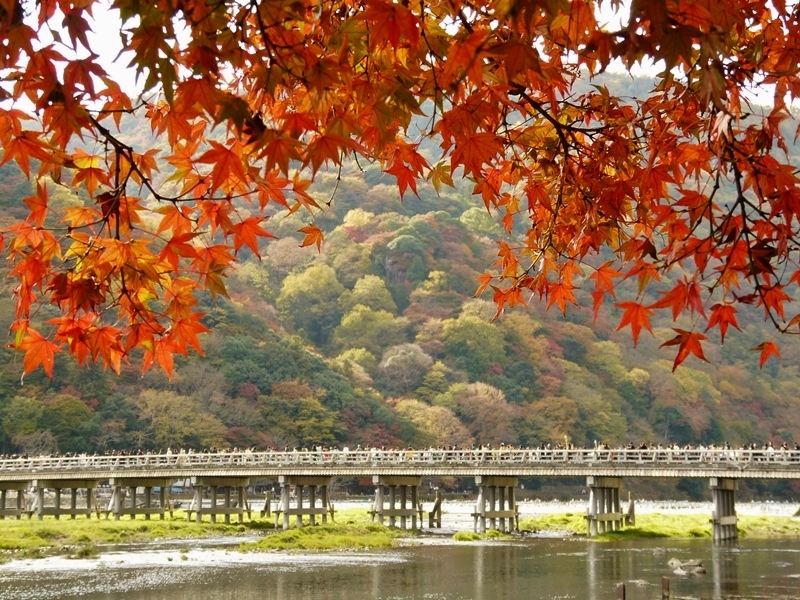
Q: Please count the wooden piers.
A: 9